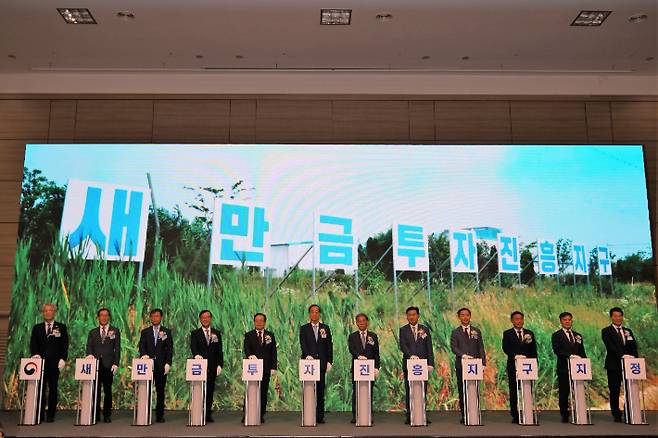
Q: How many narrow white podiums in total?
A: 12